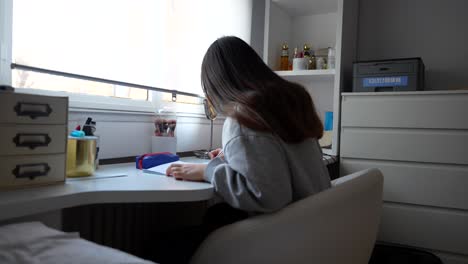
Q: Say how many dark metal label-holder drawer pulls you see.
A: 3